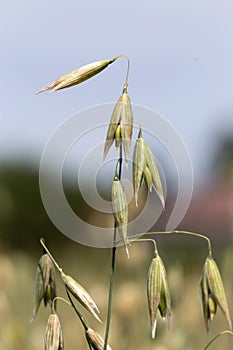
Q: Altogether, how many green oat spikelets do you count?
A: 10